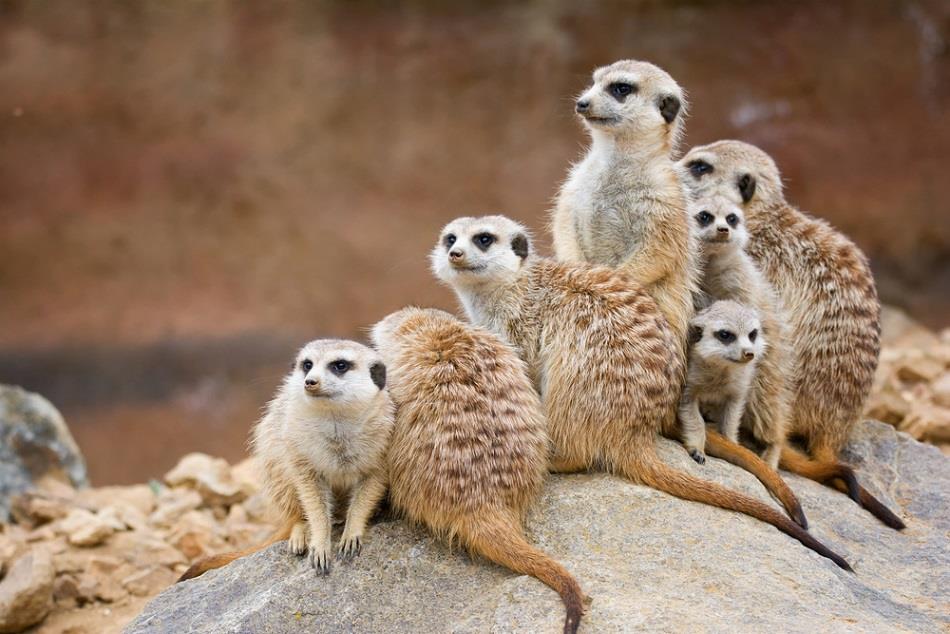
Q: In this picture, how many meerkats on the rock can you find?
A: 7